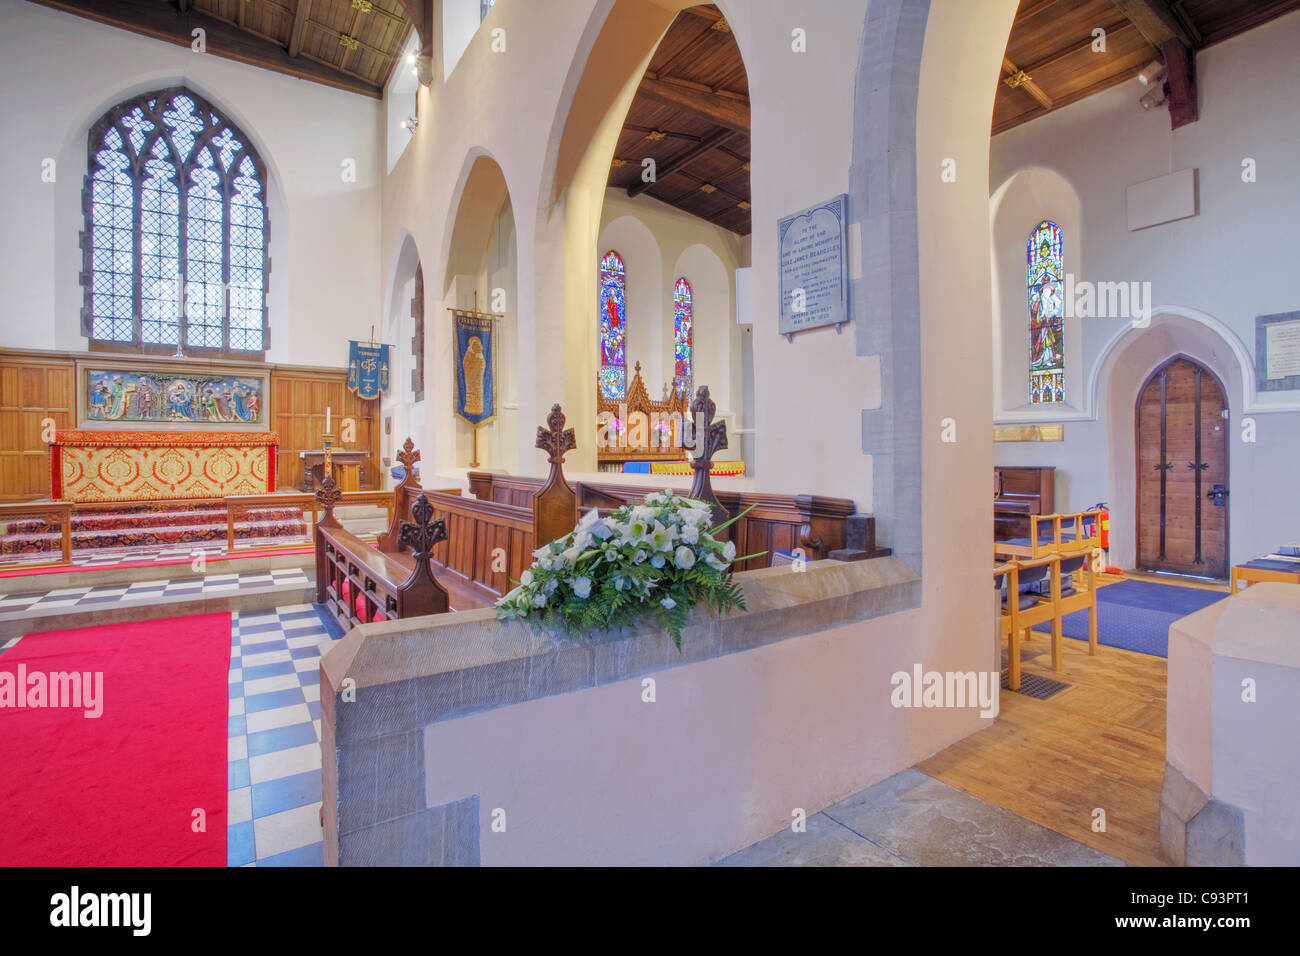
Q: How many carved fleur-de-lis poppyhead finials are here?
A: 5